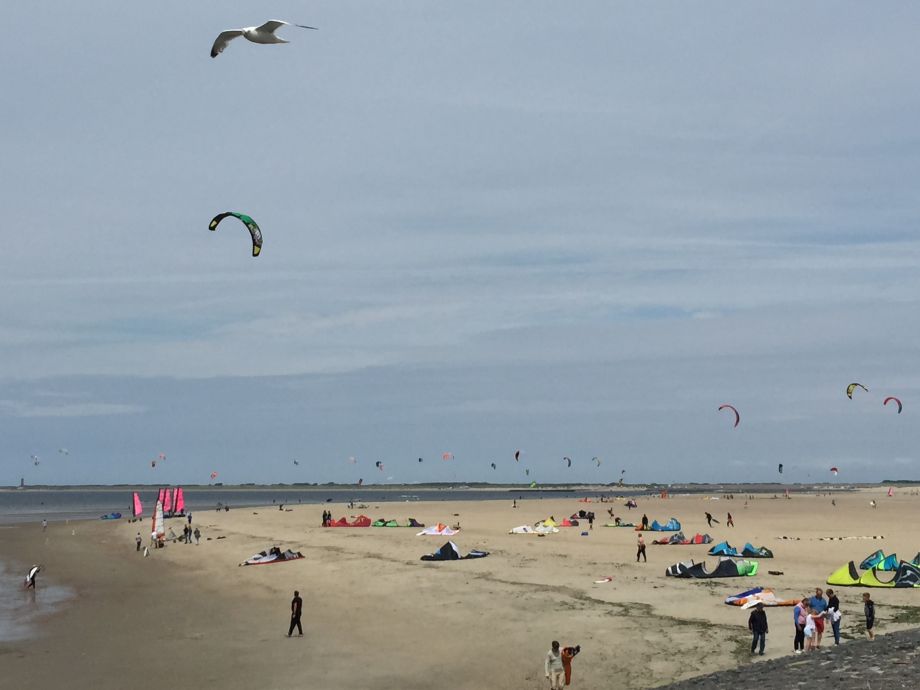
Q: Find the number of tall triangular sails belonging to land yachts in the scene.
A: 6